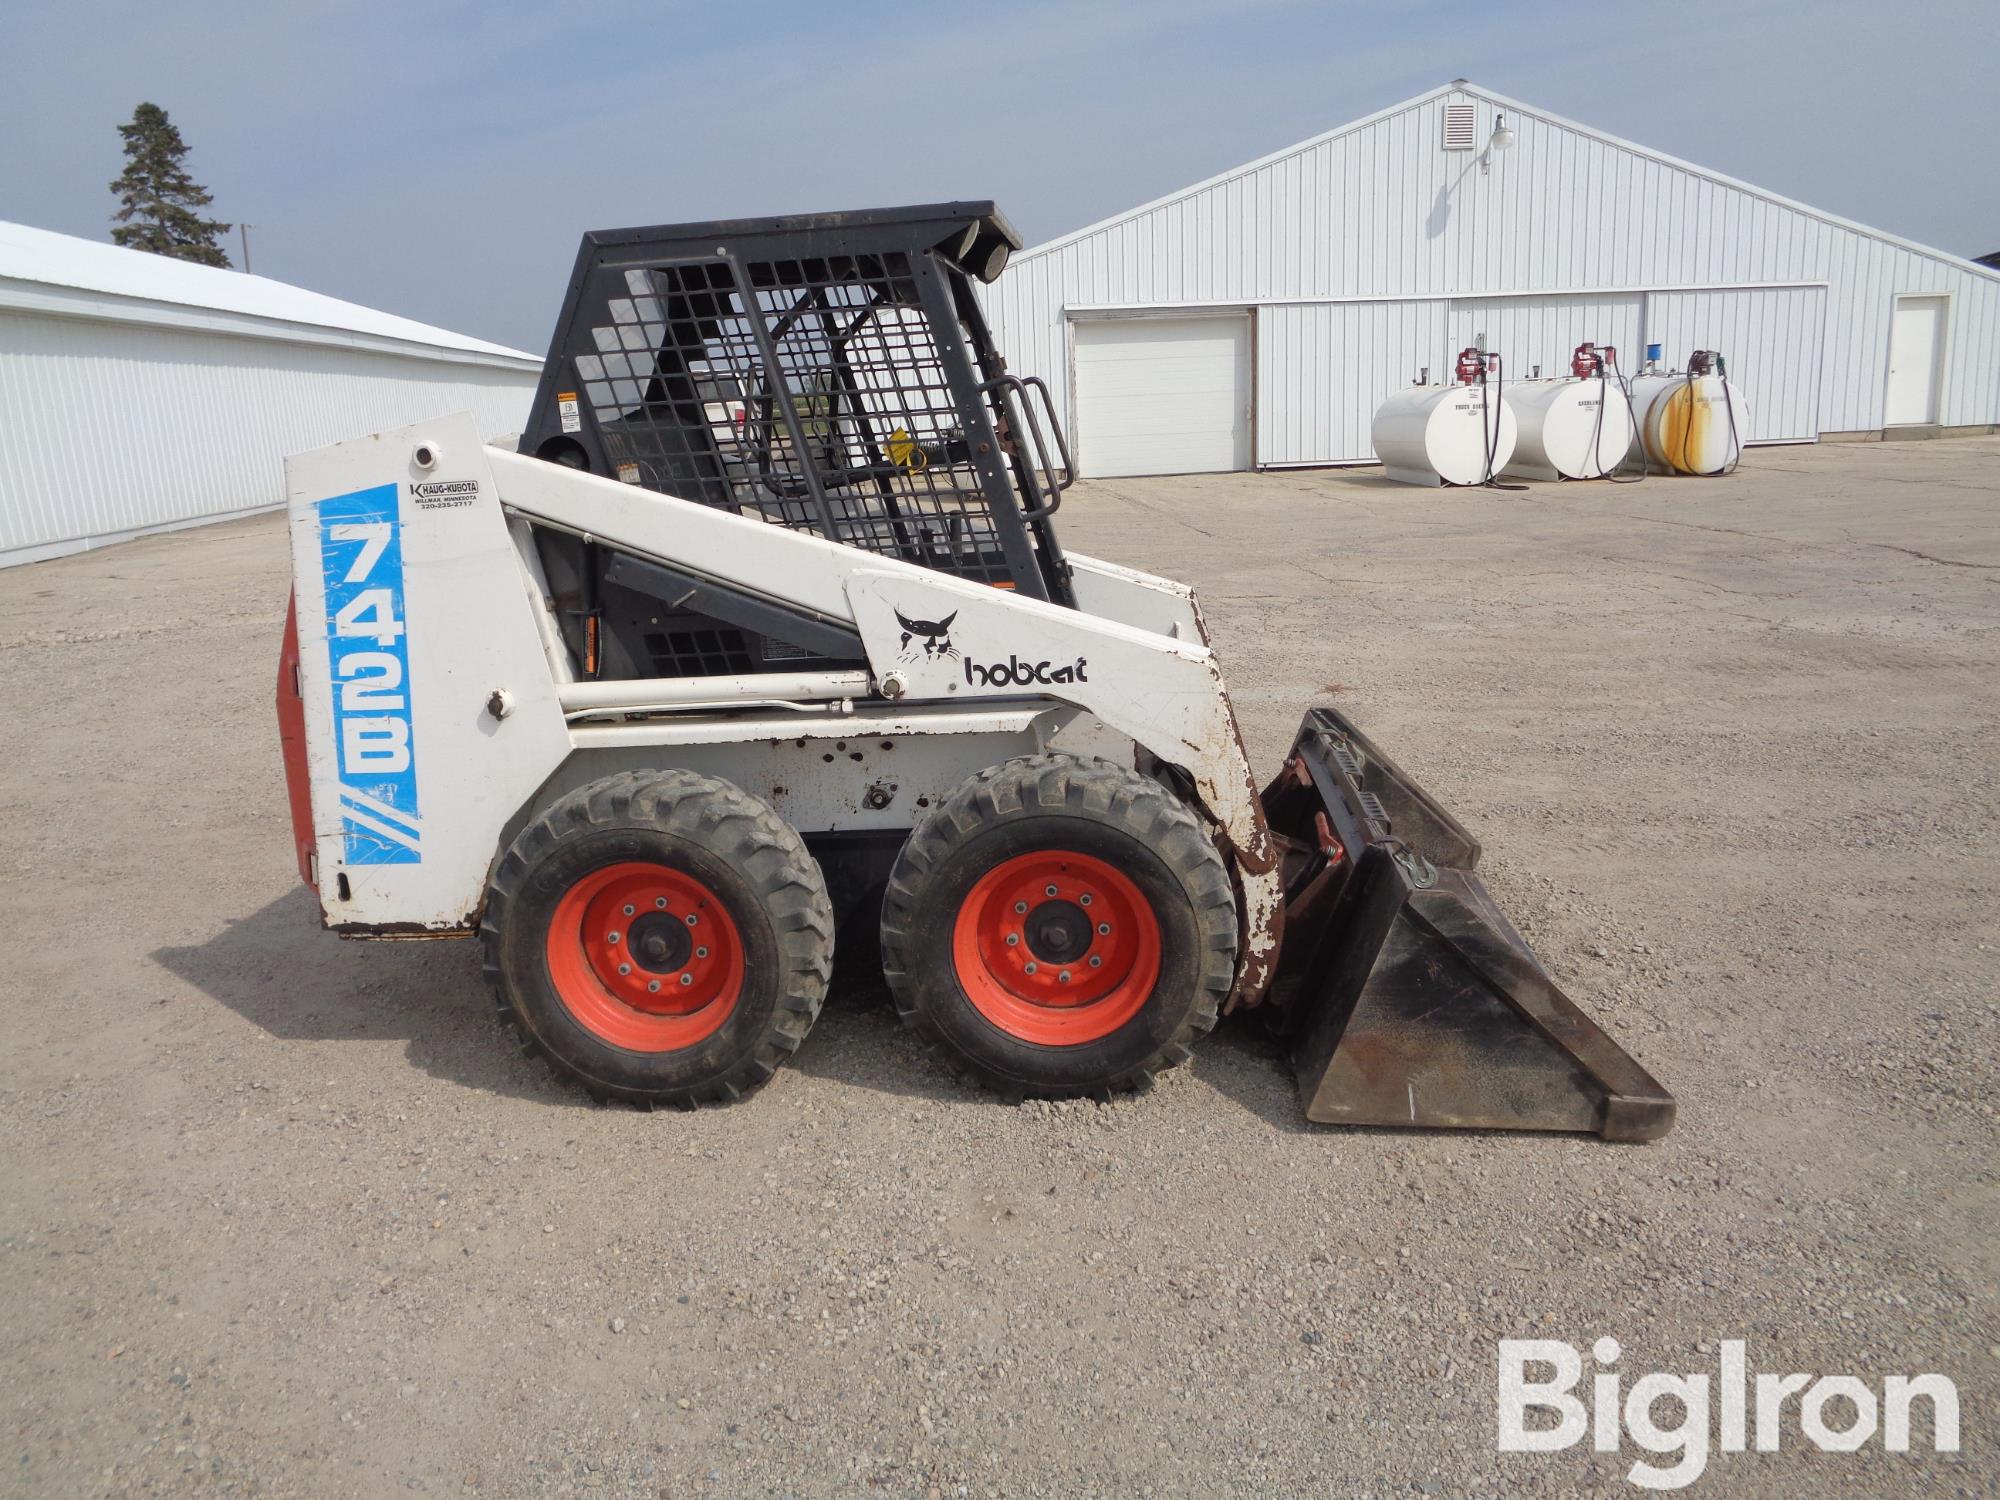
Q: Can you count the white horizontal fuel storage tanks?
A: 3